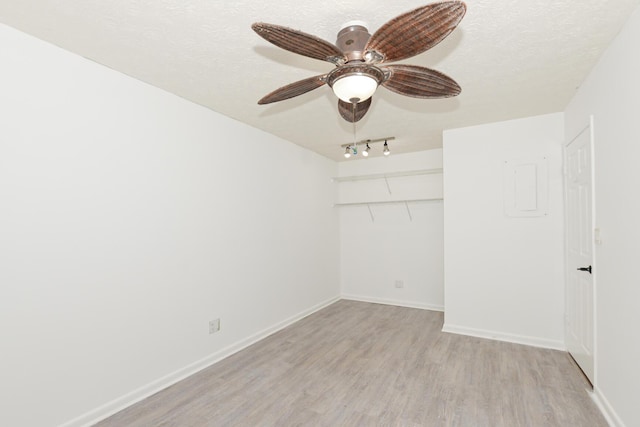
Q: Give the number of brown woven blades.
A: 5